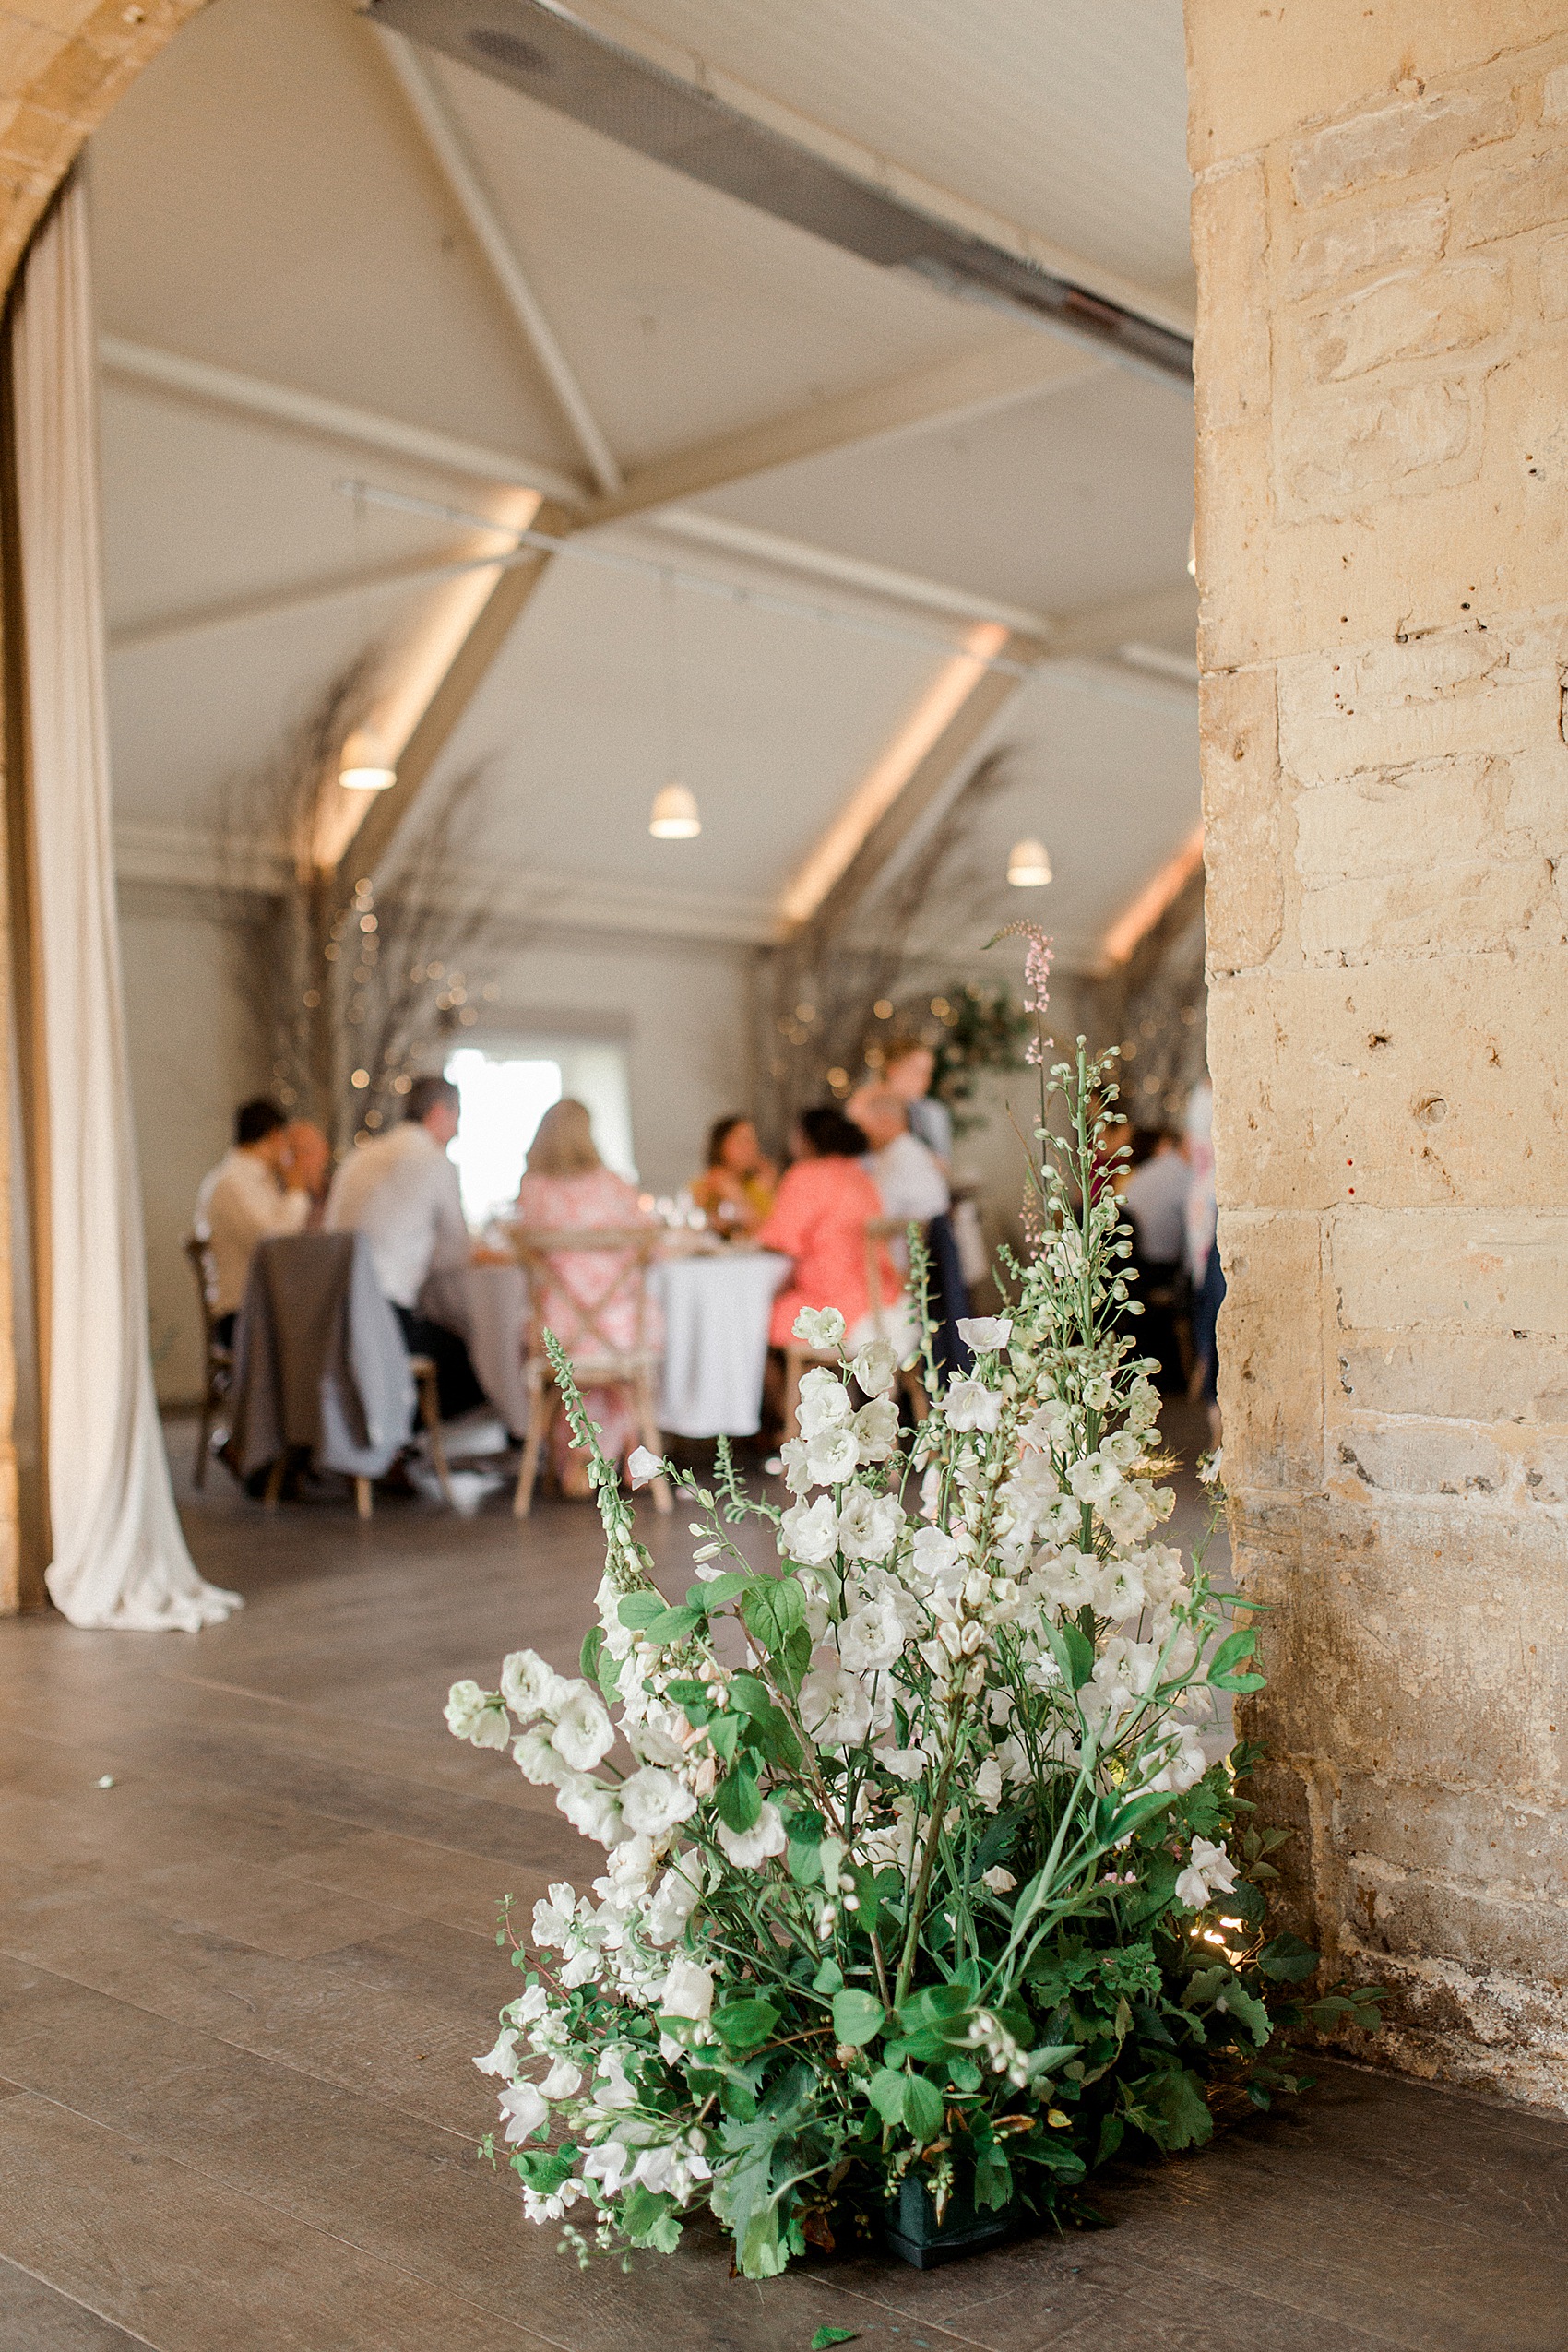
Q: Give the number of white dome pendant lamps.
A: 3